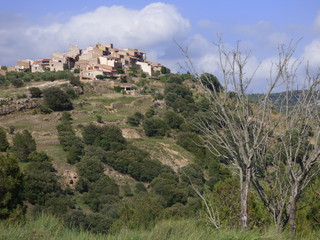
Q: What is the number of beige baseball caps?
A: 0